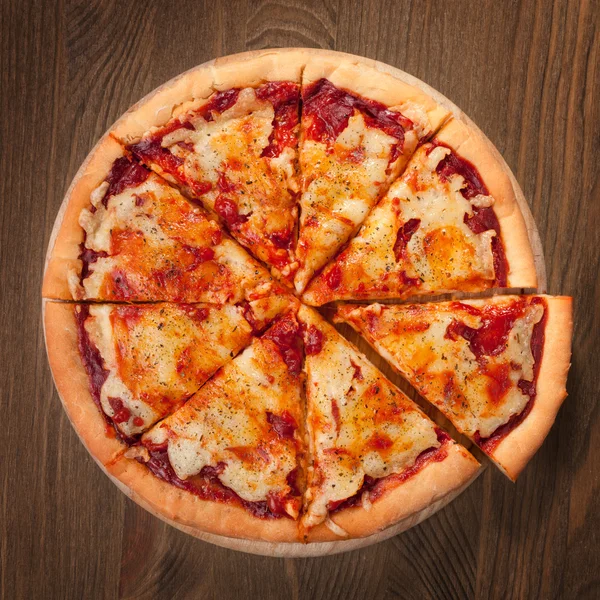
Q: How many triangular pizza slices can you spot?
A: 8